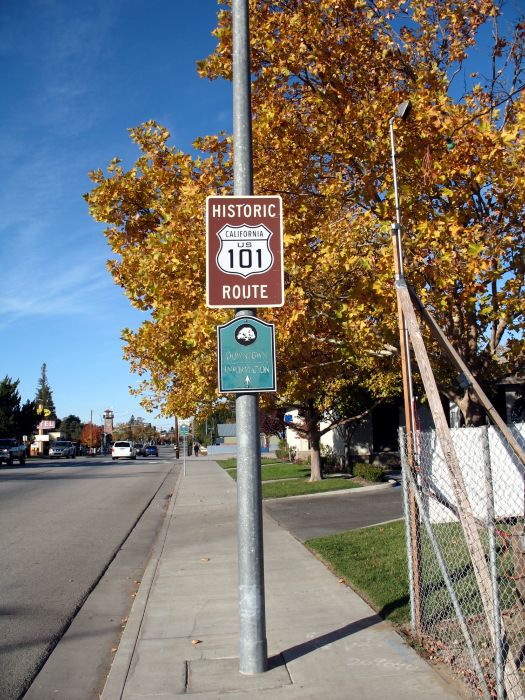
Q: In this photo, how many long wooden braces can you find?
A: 2